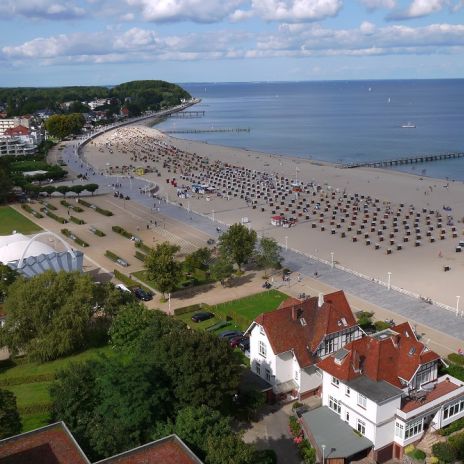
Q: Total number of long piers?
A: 3